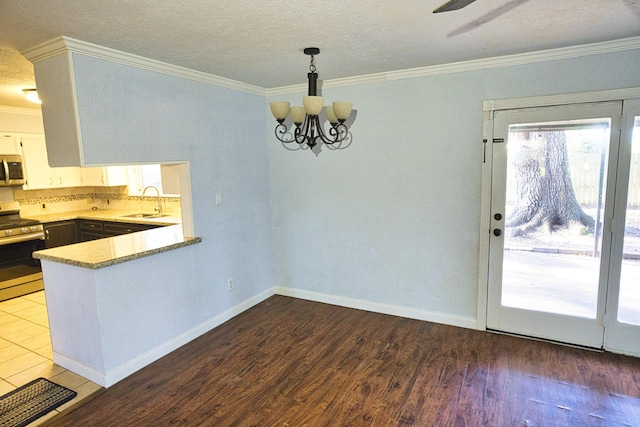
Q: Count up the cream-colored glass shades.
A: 5